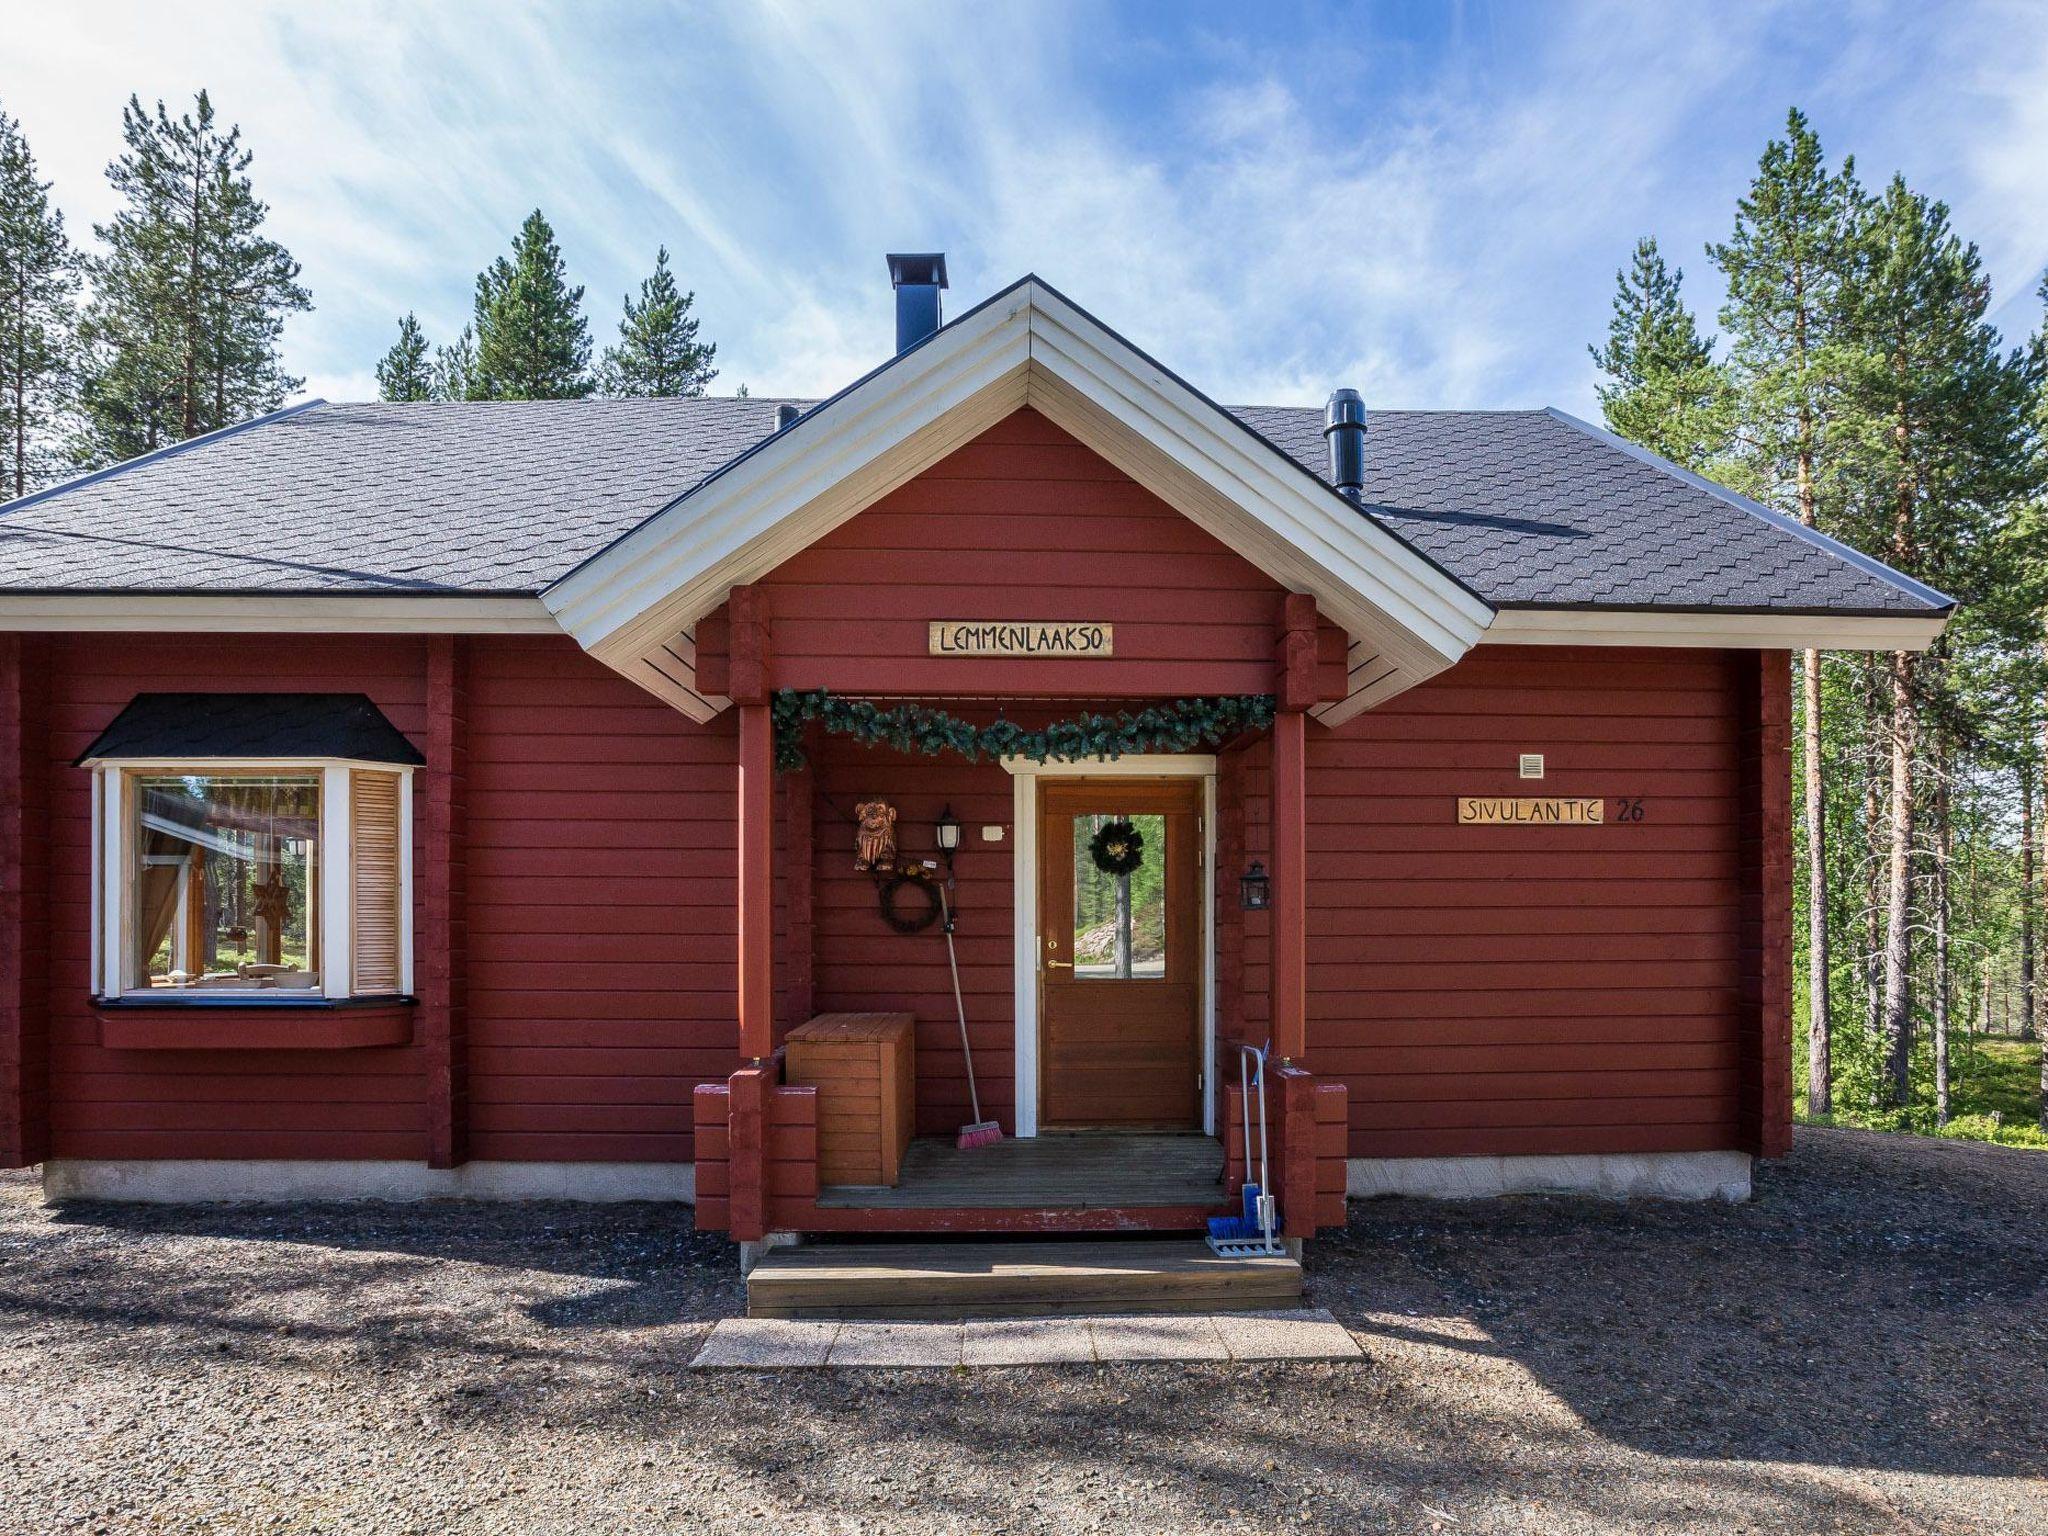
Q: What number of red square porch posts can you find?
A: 2